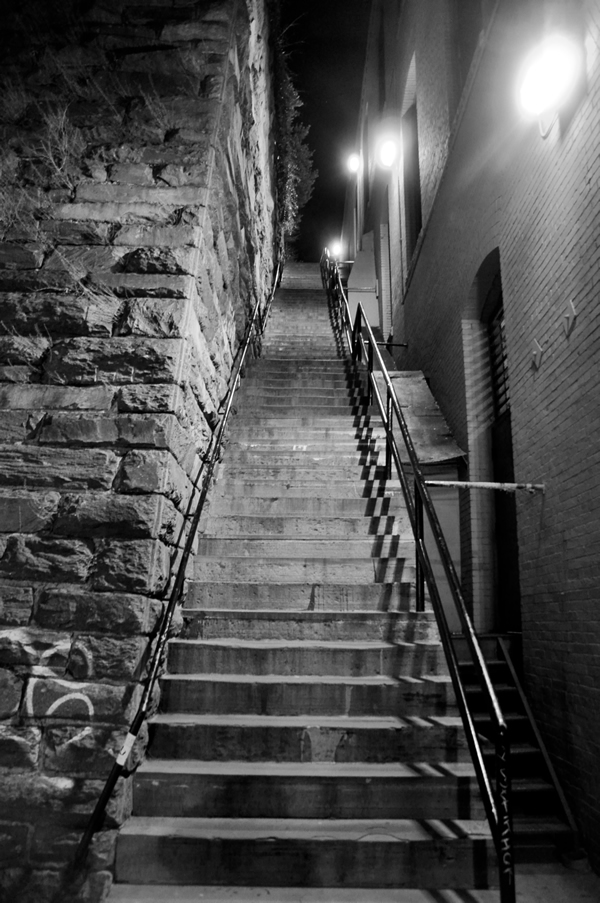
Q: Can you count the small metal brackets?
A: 2